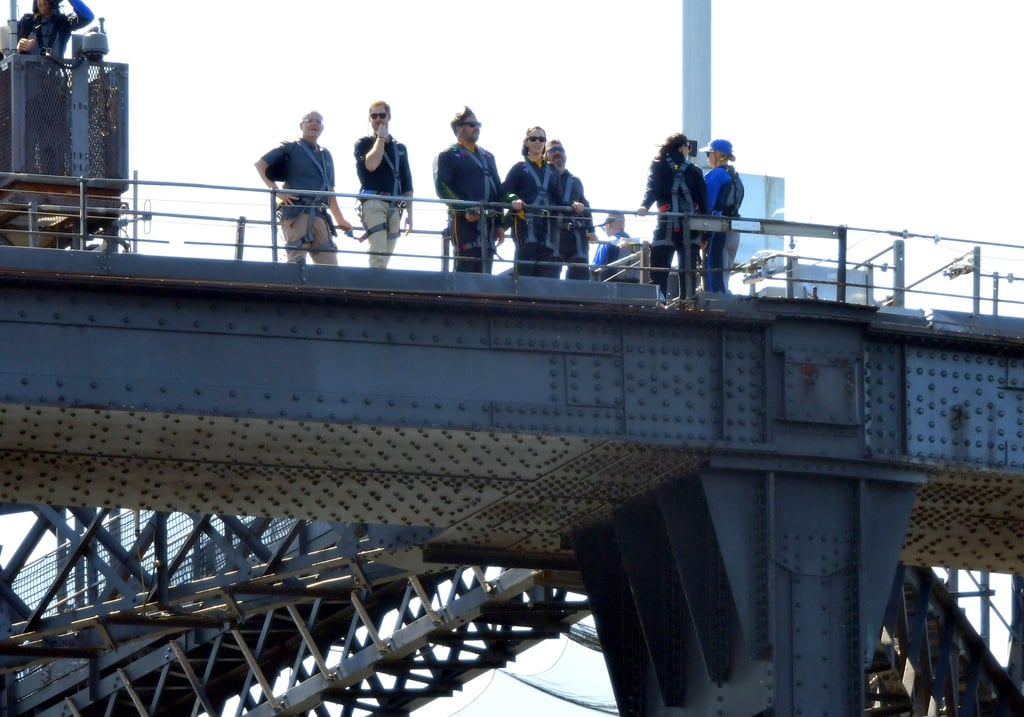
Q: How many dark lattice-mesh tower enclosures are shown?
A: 1